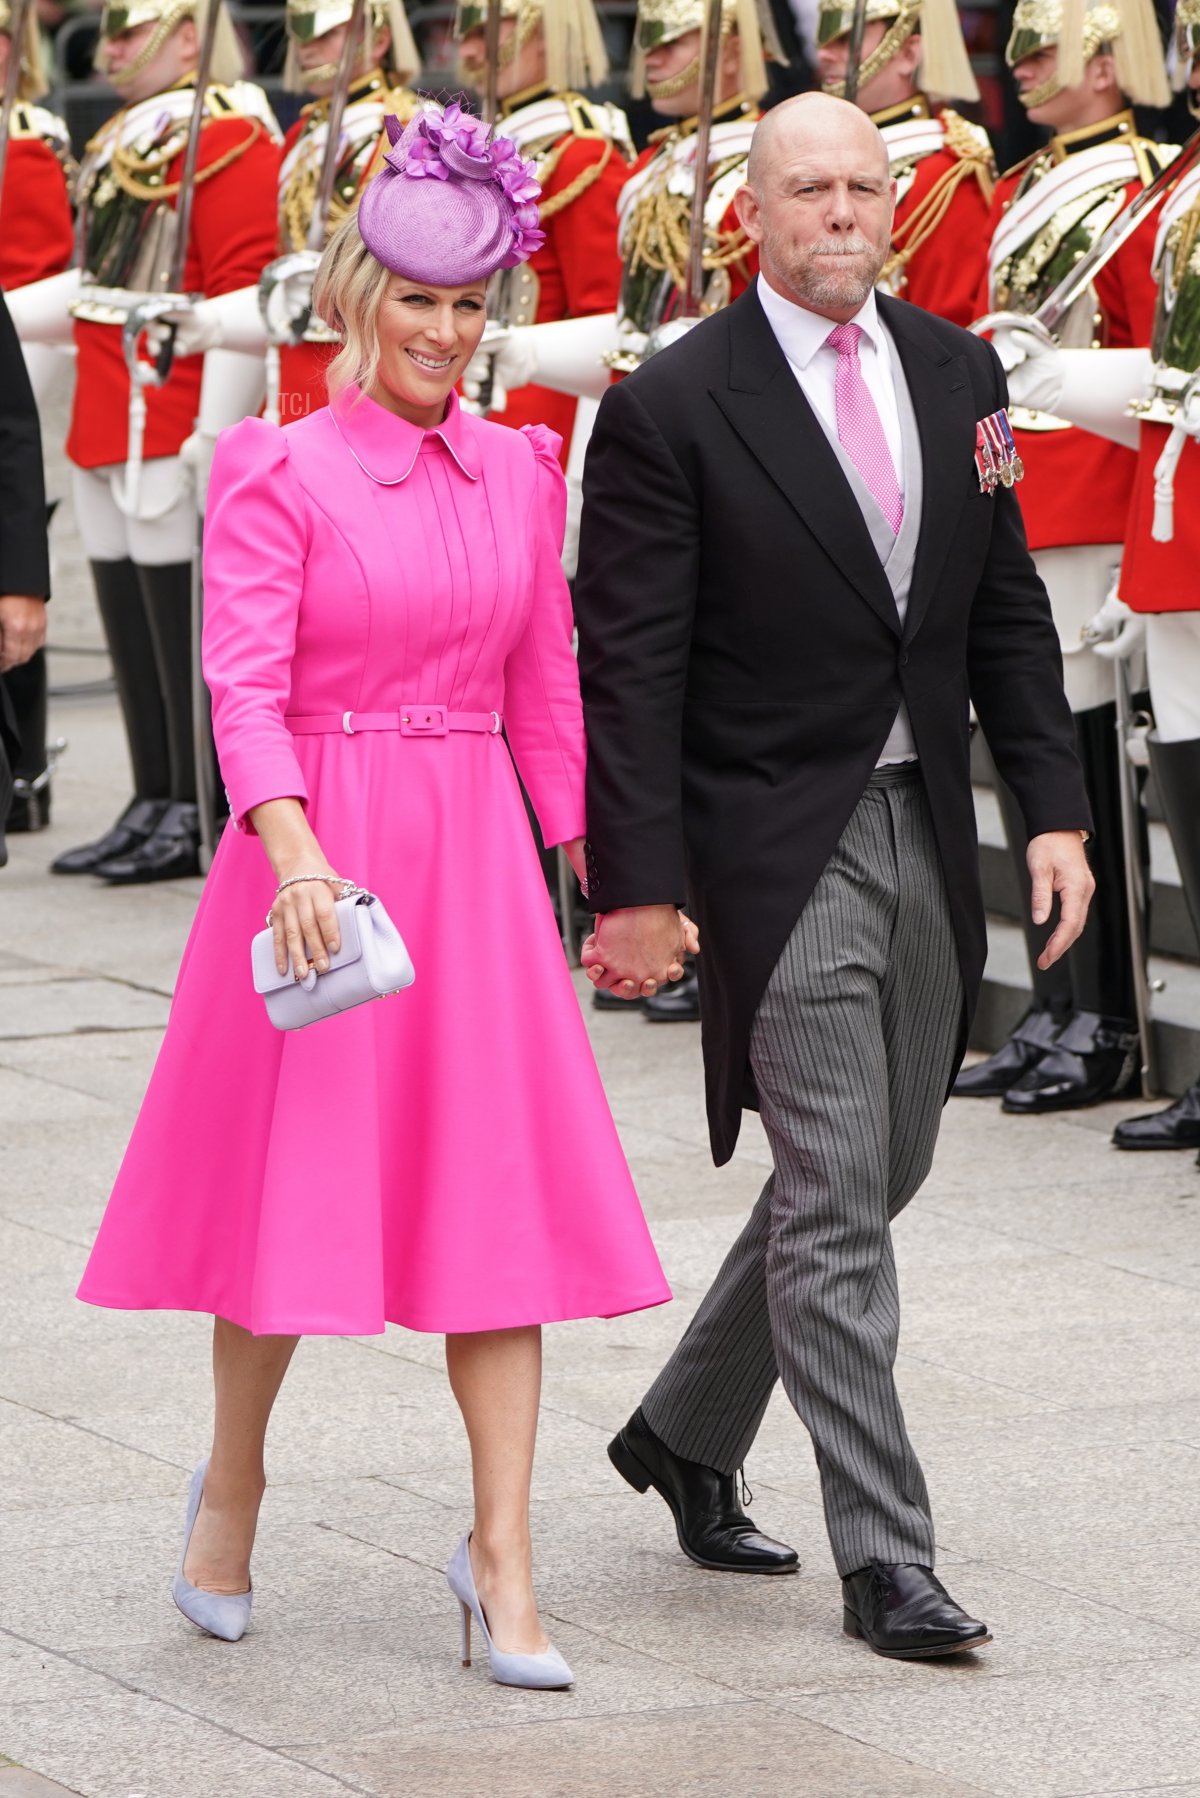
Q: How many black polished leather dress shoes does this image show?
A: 2